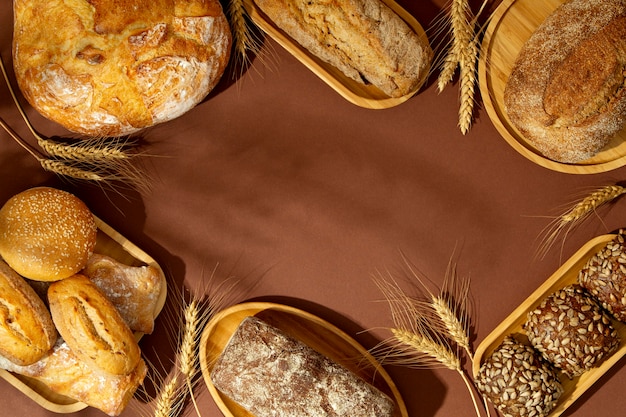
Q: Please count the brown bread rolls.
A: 3